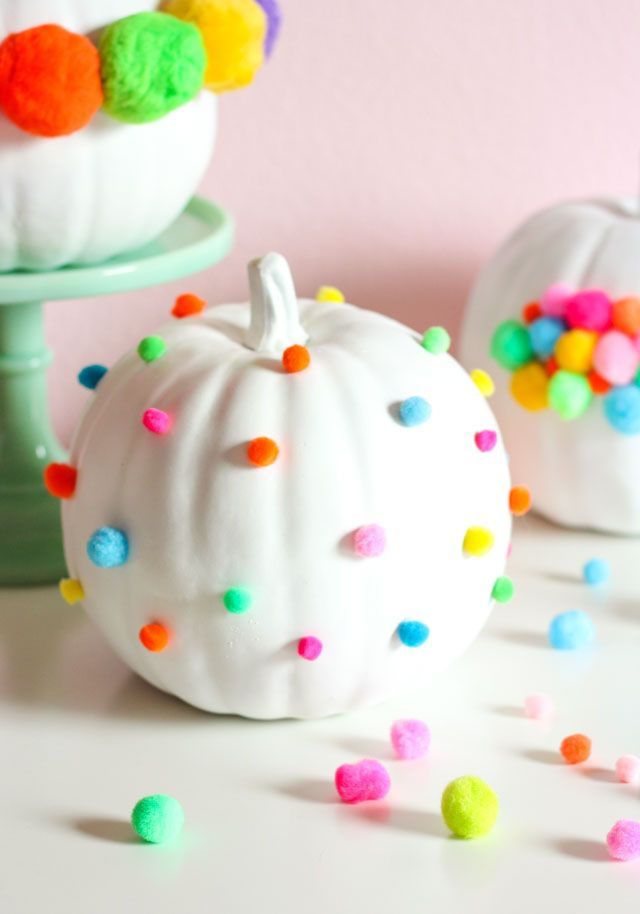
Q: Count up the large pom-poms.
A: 4